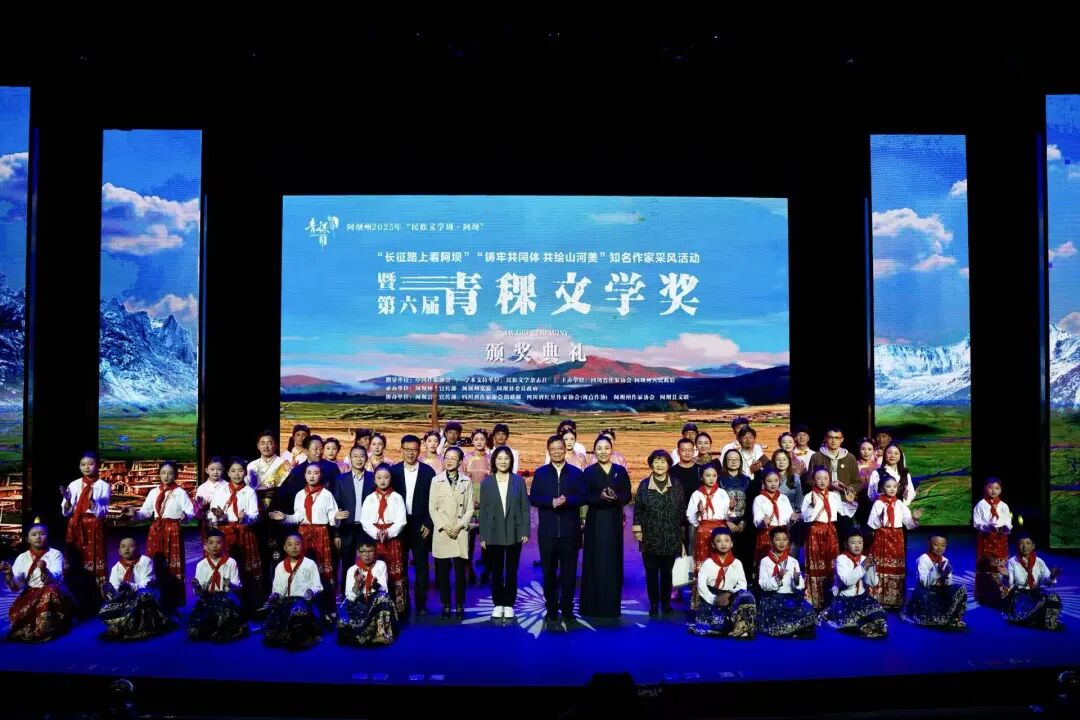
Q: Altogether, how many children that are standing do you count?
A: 11